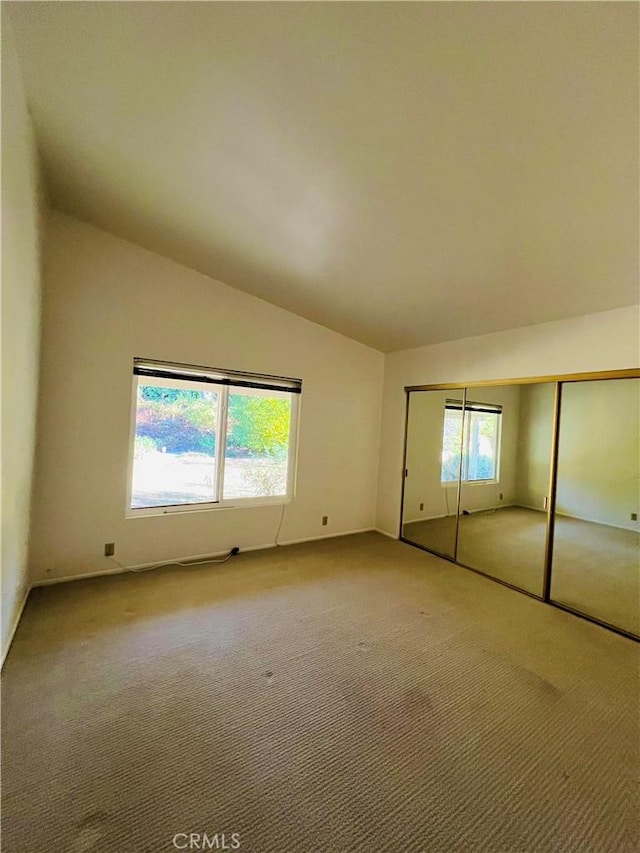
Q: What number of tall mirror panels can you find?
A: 3